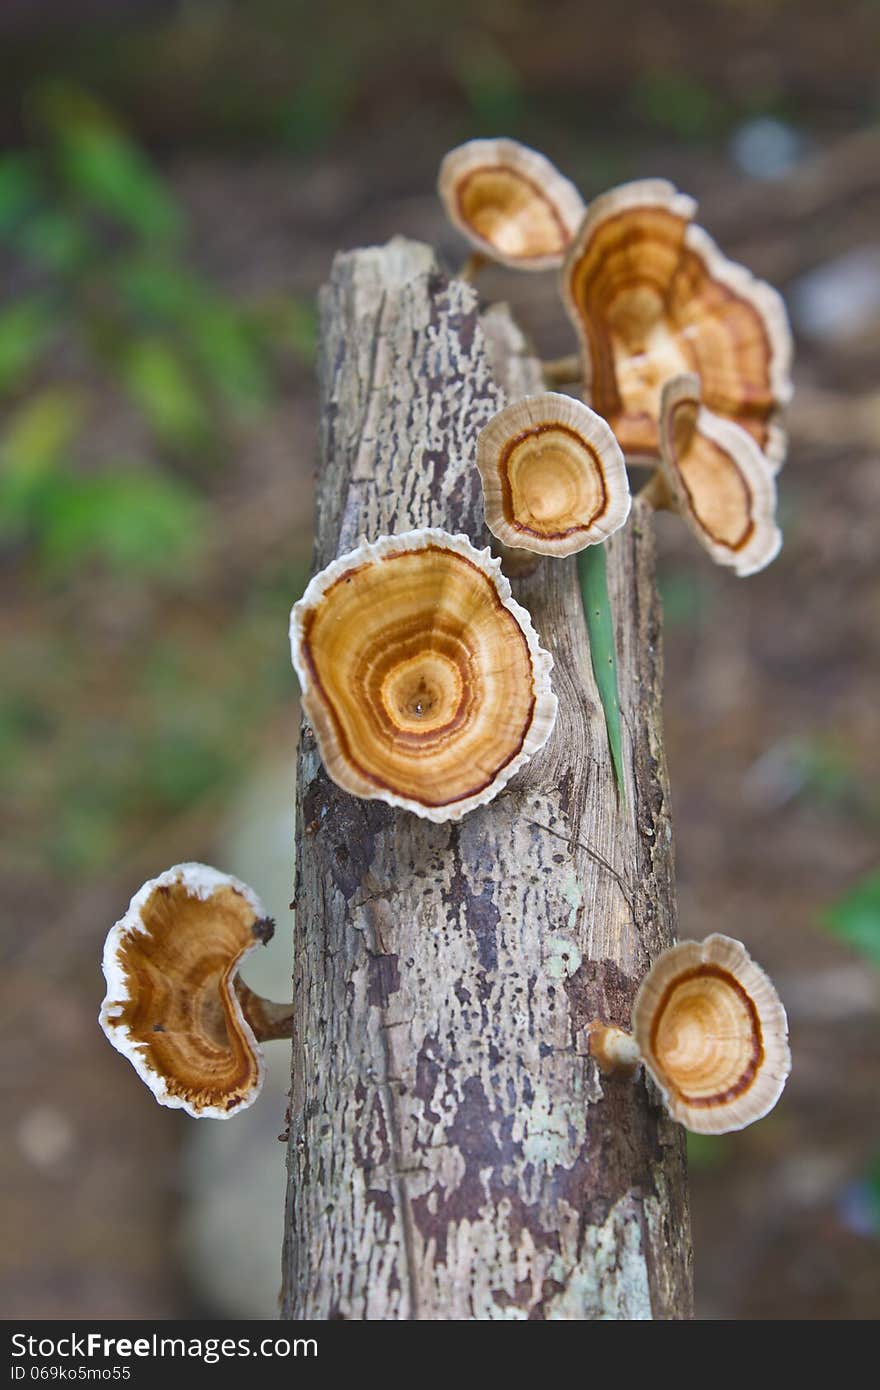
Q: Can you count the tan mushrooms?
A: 7